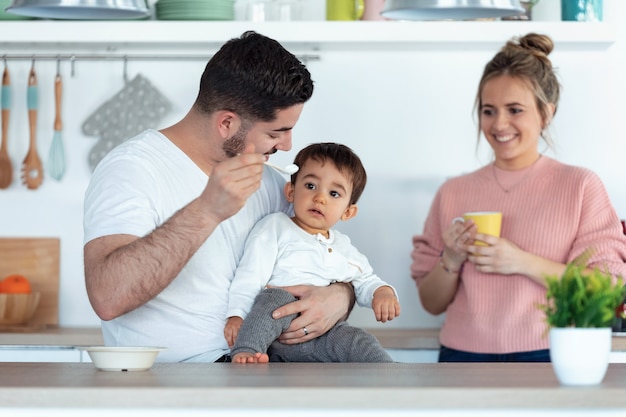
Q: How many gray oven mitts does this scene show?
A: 1